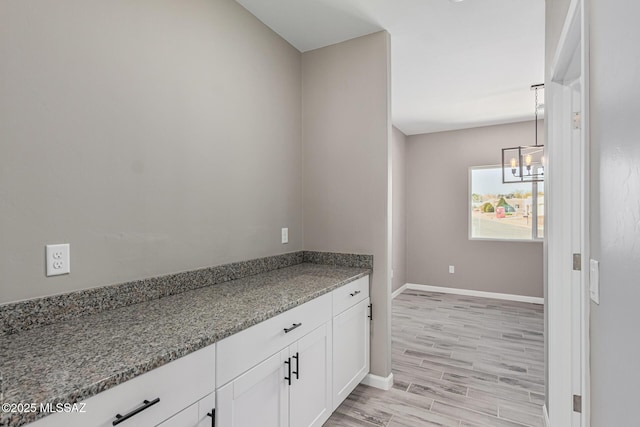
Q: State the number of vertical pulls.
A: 4